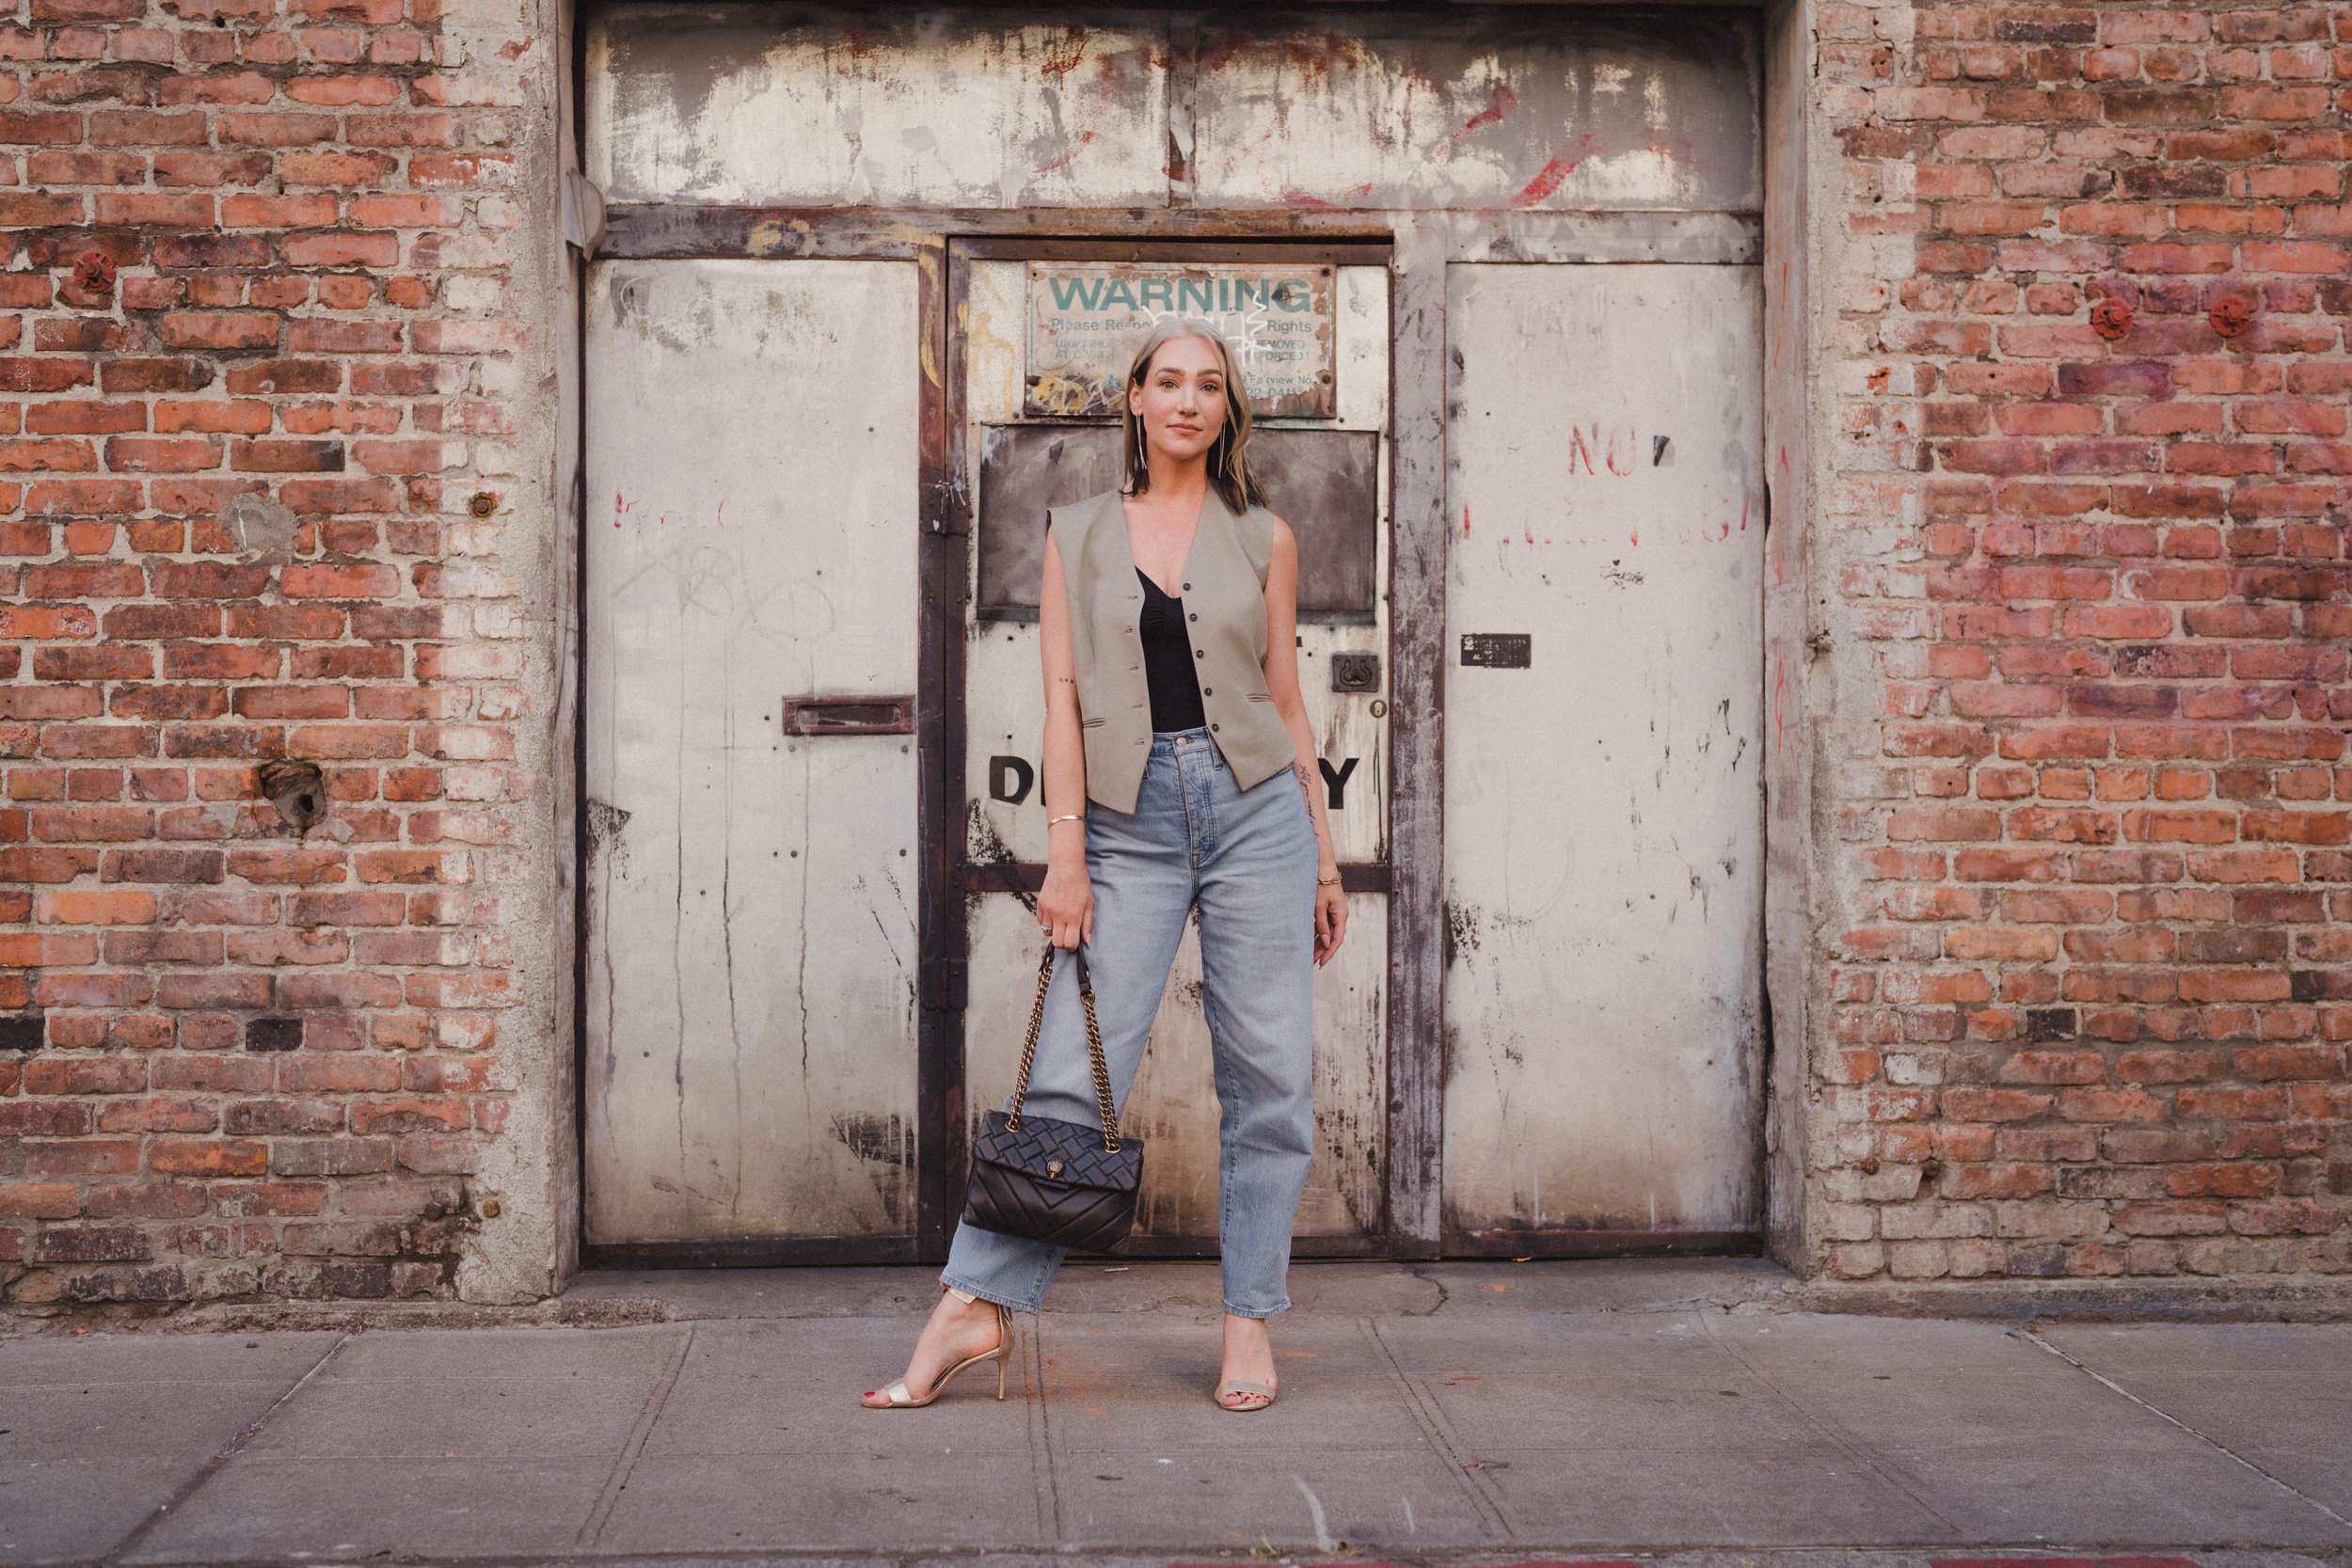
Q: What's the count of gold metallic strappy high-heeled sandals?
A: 2